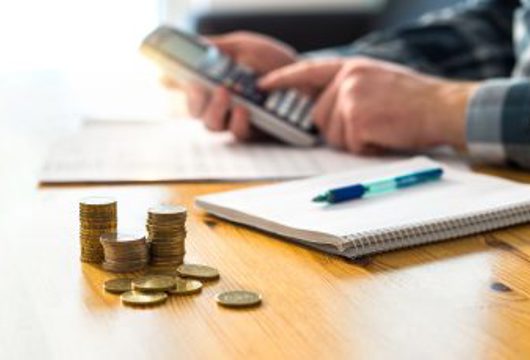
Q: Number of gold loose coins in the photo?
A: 6